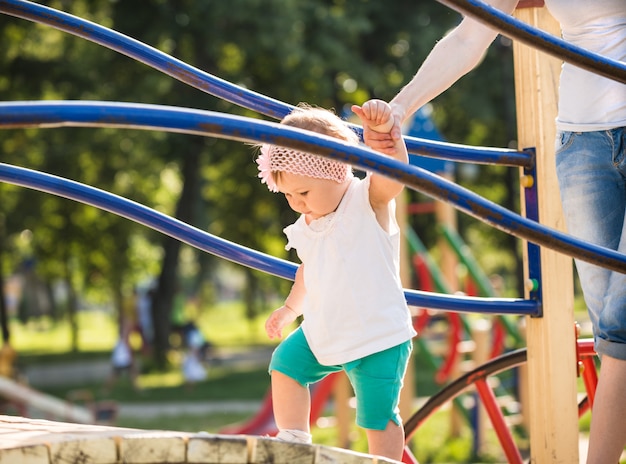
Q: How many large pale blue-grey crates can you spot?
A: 0